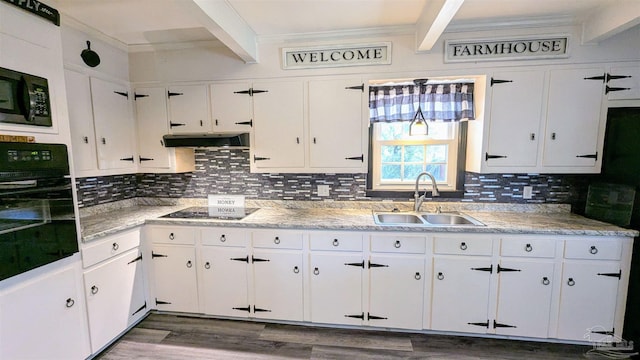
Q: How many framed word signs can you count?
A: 2